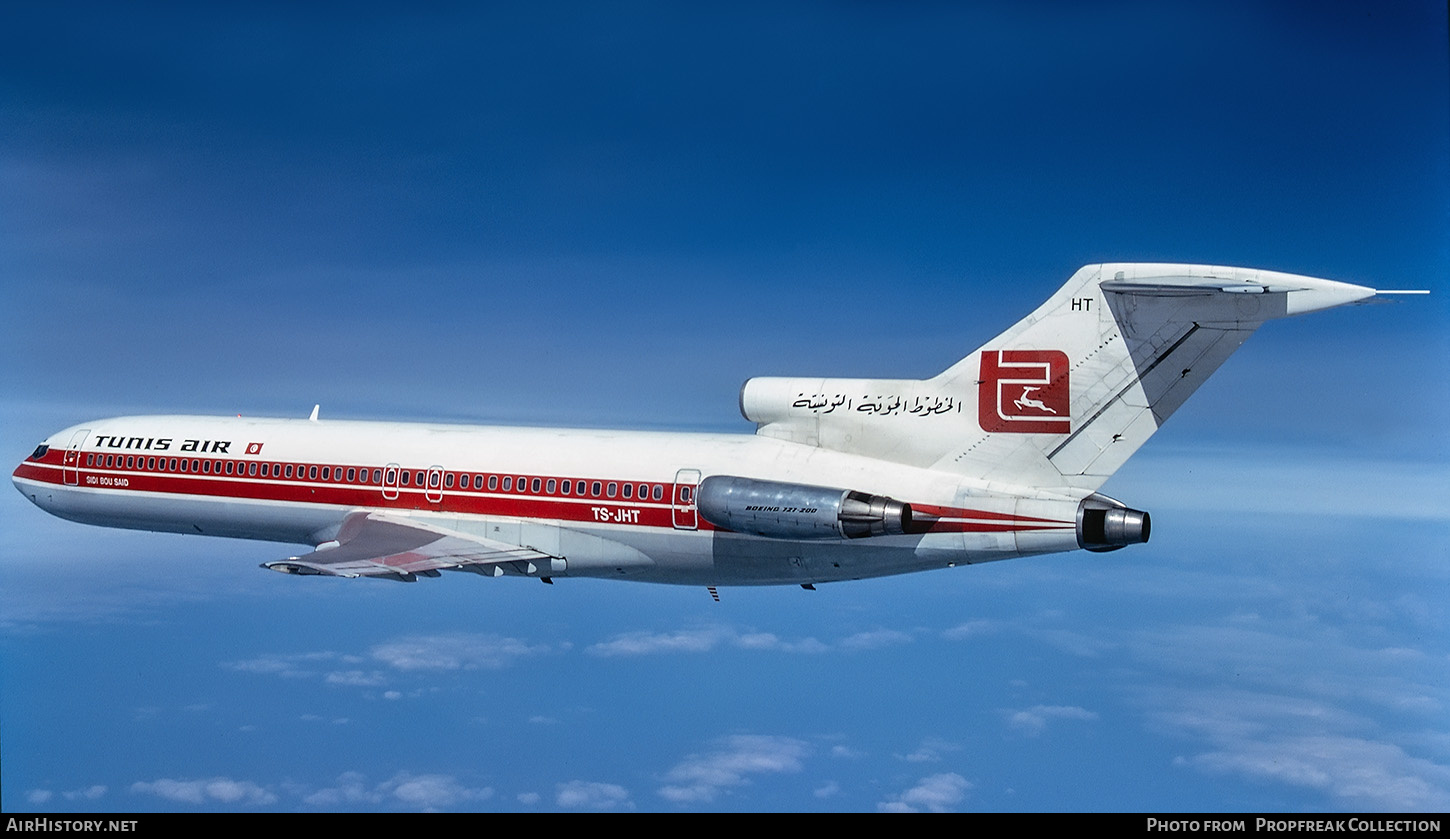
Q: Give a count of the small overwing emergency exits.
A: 2